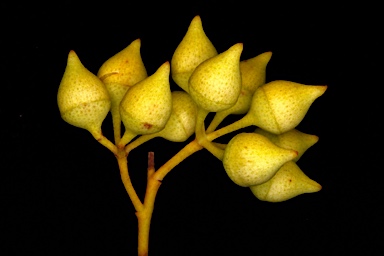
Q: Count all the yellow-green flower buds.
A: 11